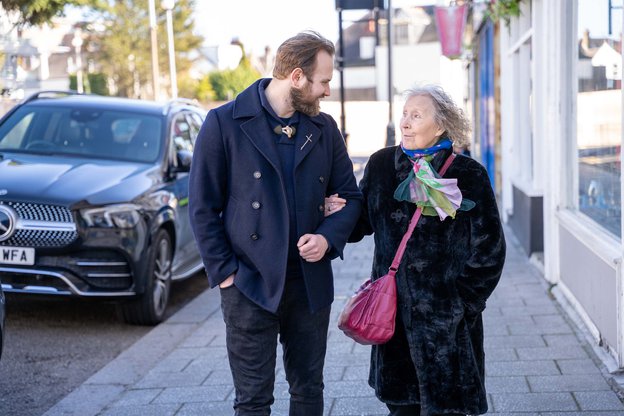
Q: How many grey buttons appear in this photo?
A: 5